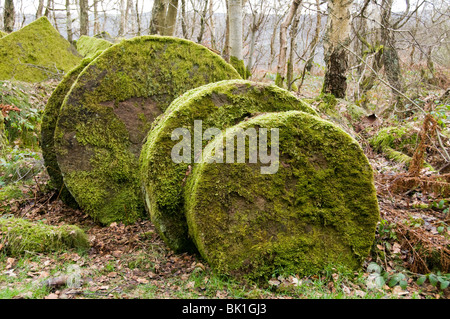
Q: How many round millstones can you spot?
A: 4